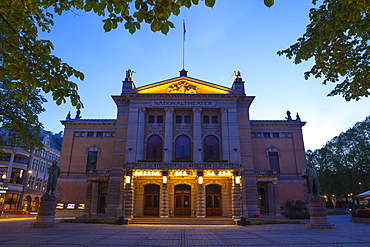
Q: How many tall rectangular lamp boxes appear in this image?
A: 4